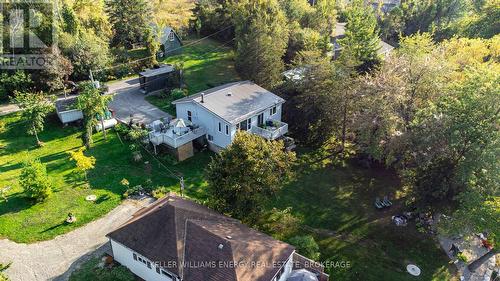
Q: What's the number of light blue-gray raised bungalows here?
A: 1